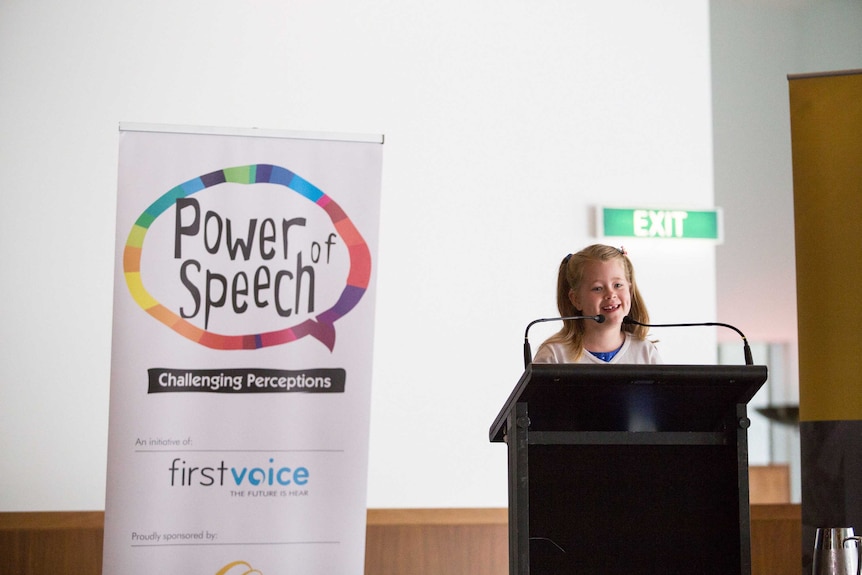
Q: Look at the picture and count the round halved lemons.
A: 0